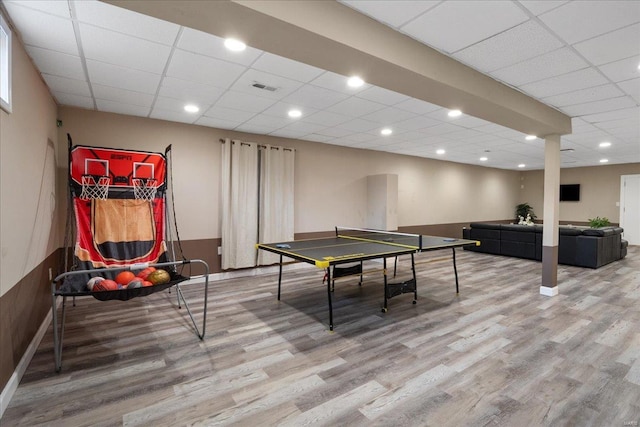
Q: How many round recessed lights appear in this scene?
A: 12